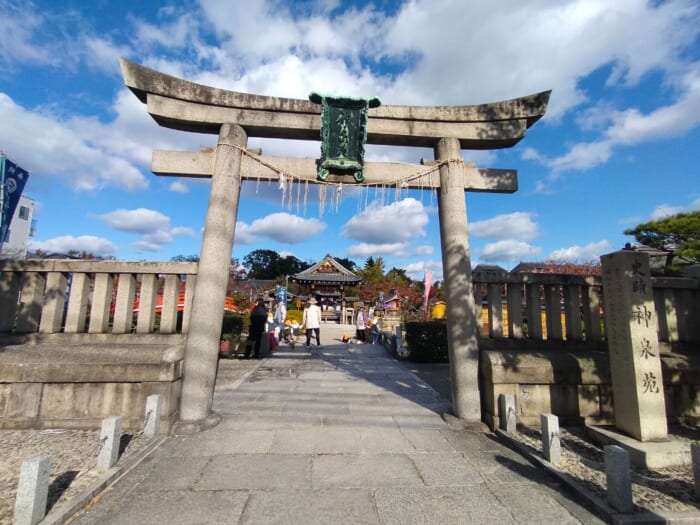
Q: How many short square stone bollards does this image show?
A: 7